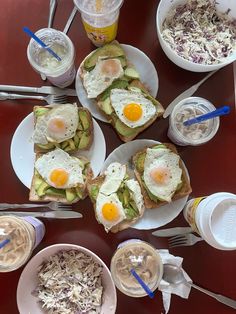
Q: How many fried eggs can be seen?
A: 6